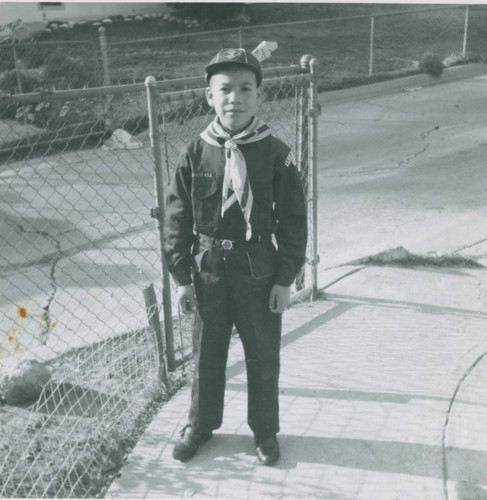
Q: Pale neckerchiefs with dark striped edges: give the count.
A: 1